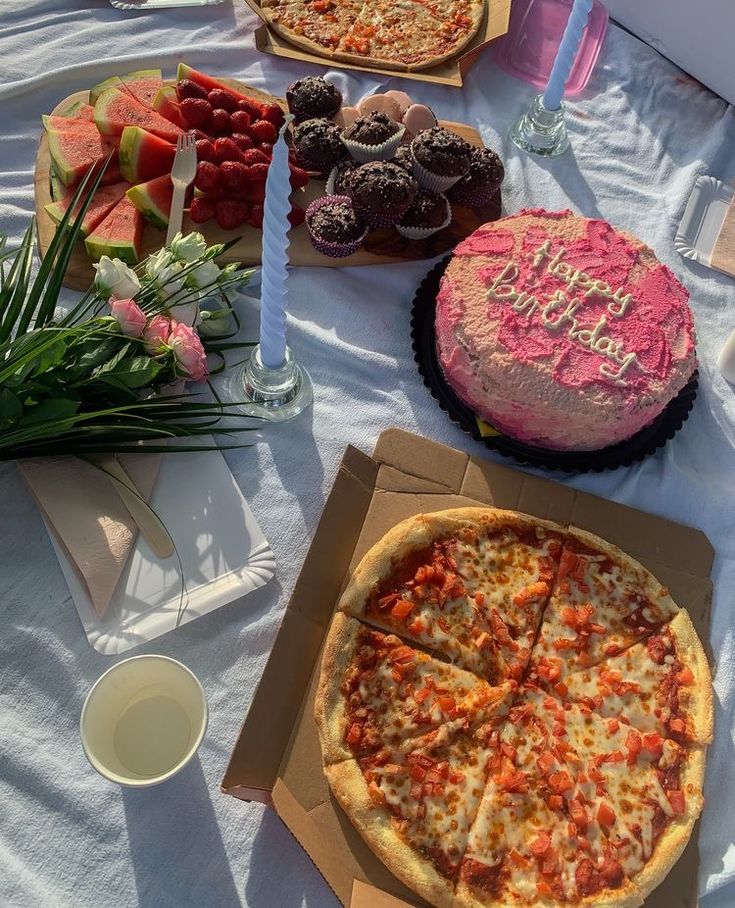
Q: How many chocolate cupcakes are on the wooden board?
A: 10